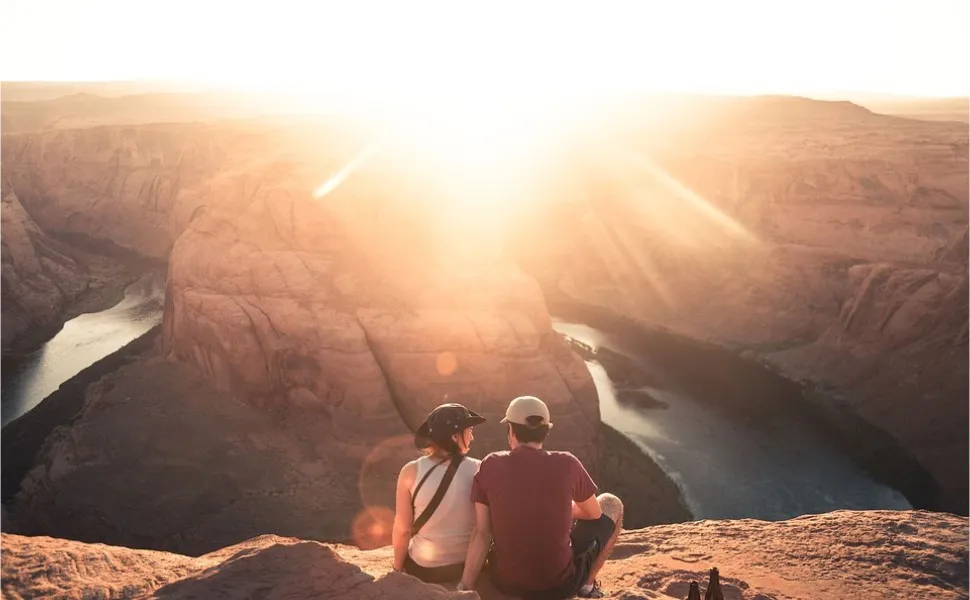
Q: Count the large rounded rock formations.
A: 1